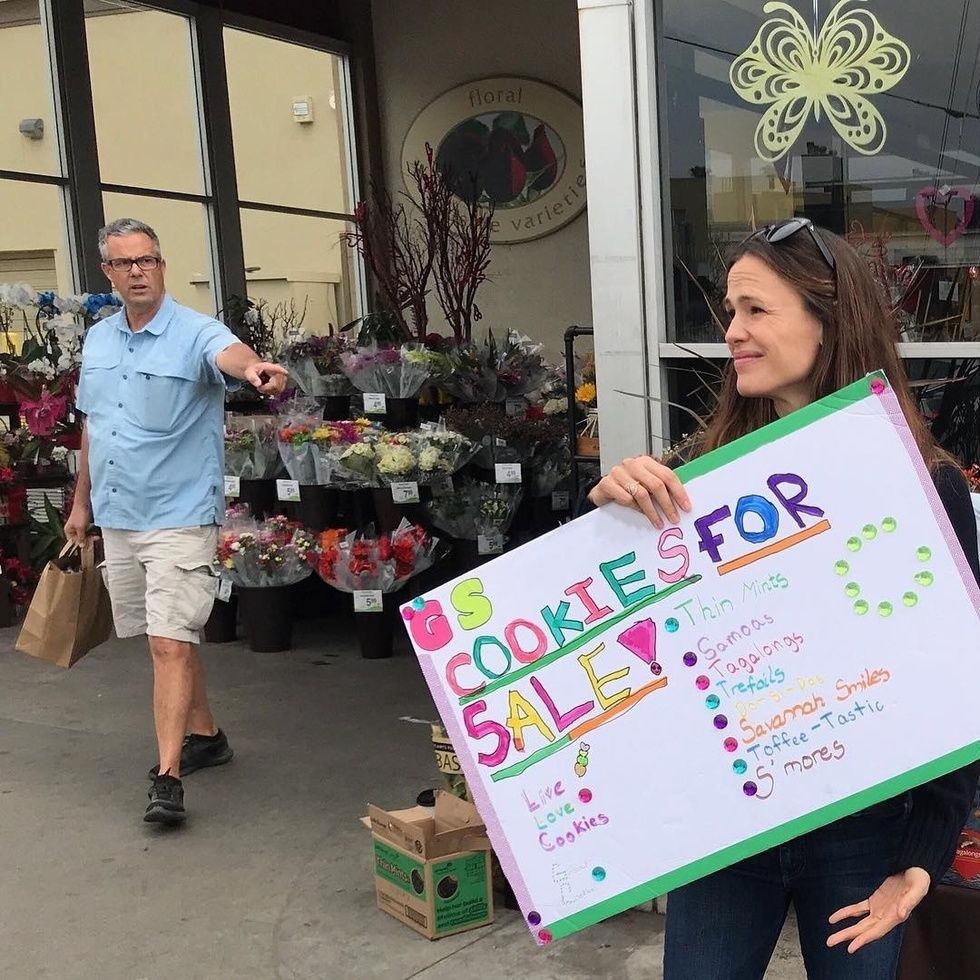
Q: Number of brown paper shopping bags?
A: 1